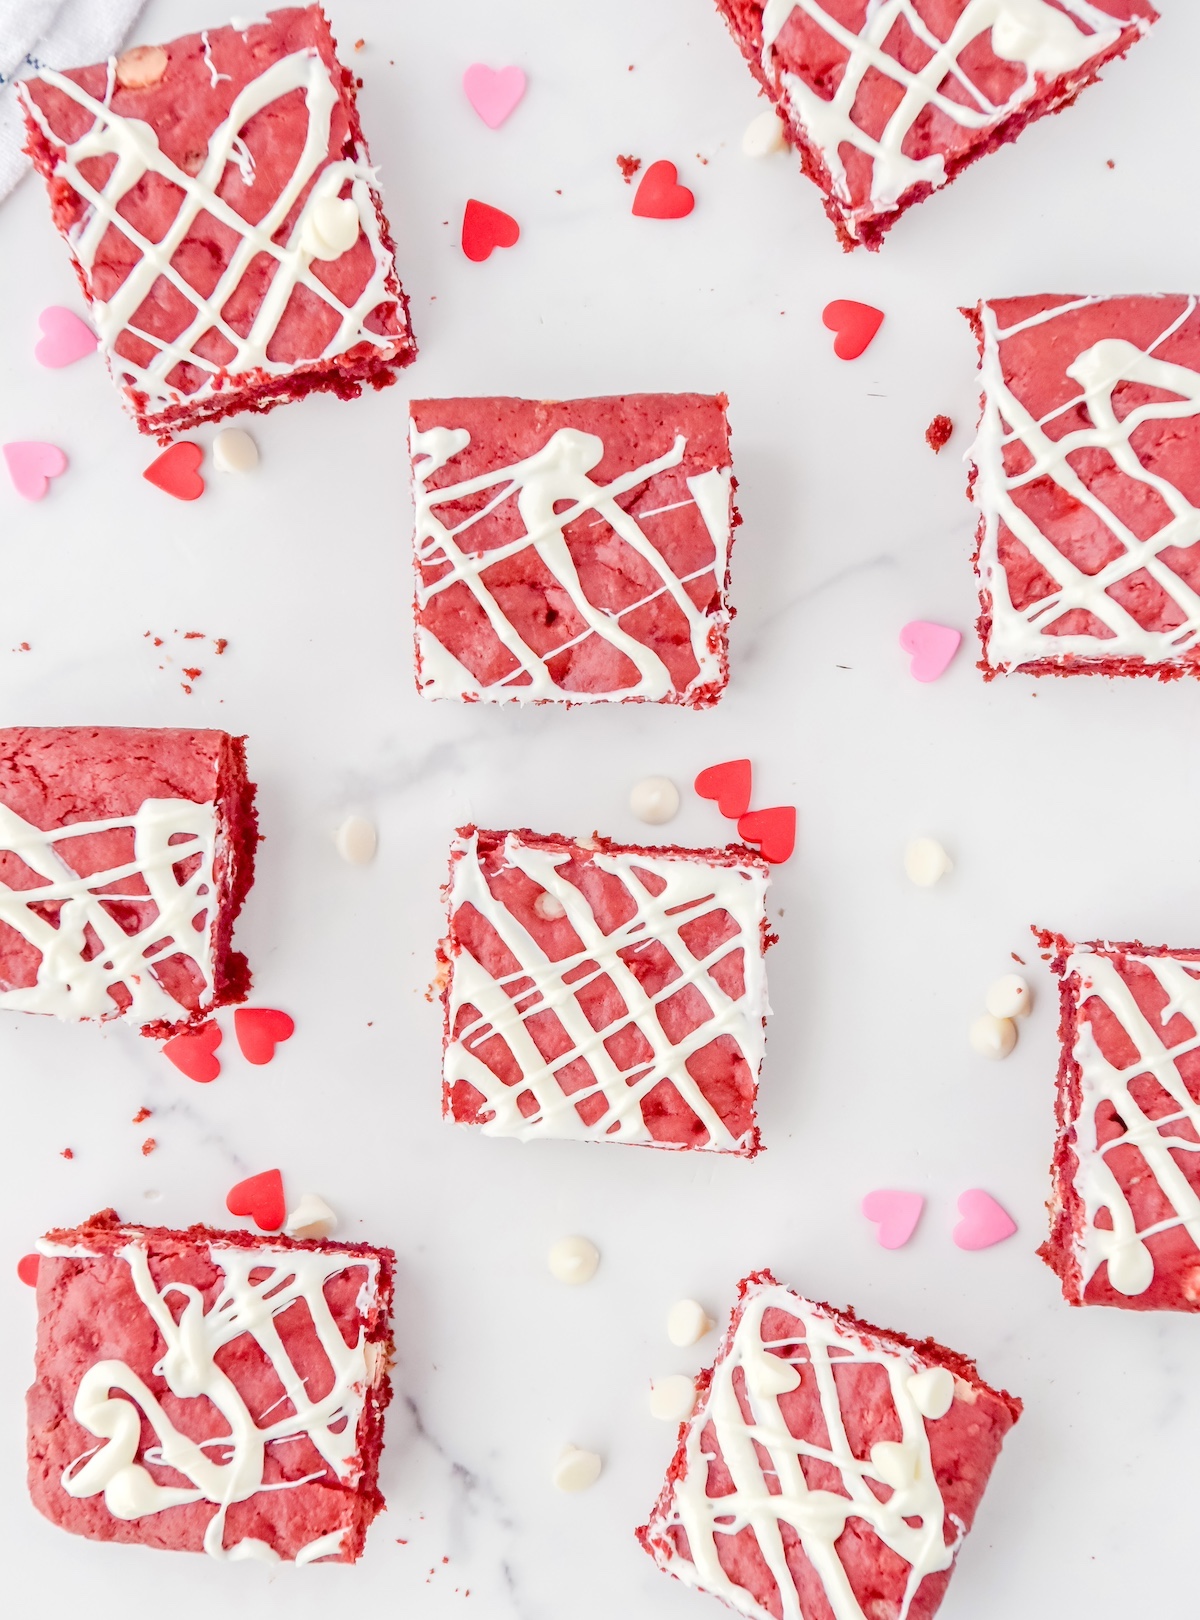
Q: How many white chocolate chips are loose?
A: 12